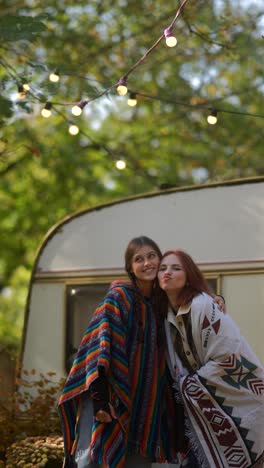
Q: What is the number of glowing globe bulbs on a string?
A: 11